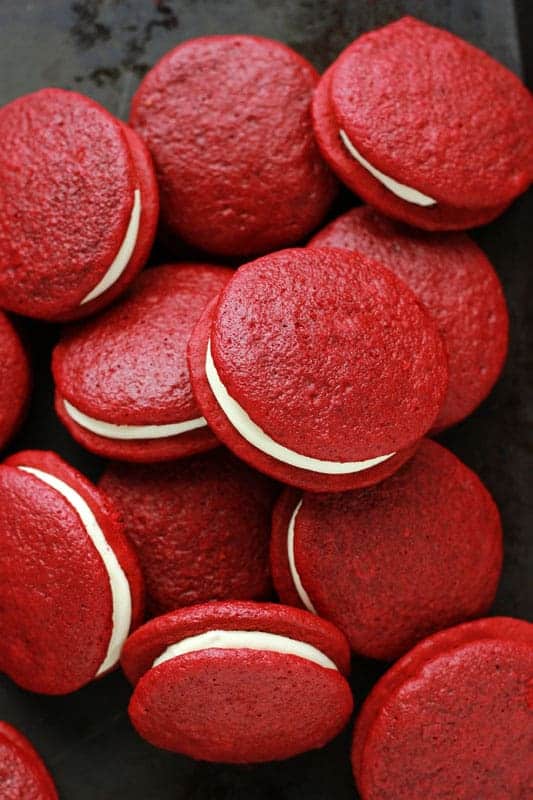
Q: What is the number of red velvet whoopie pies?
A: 13